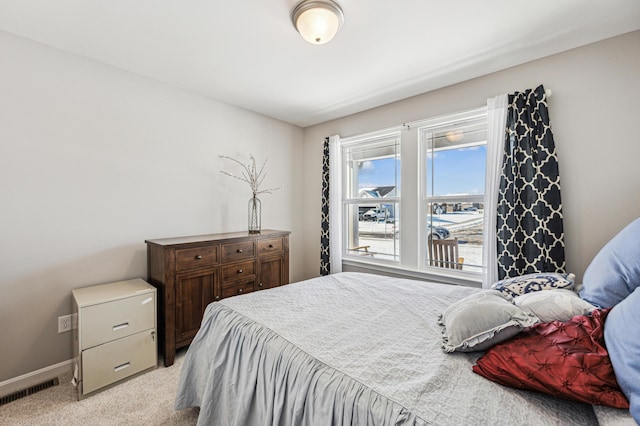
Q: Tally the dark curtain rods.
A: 0